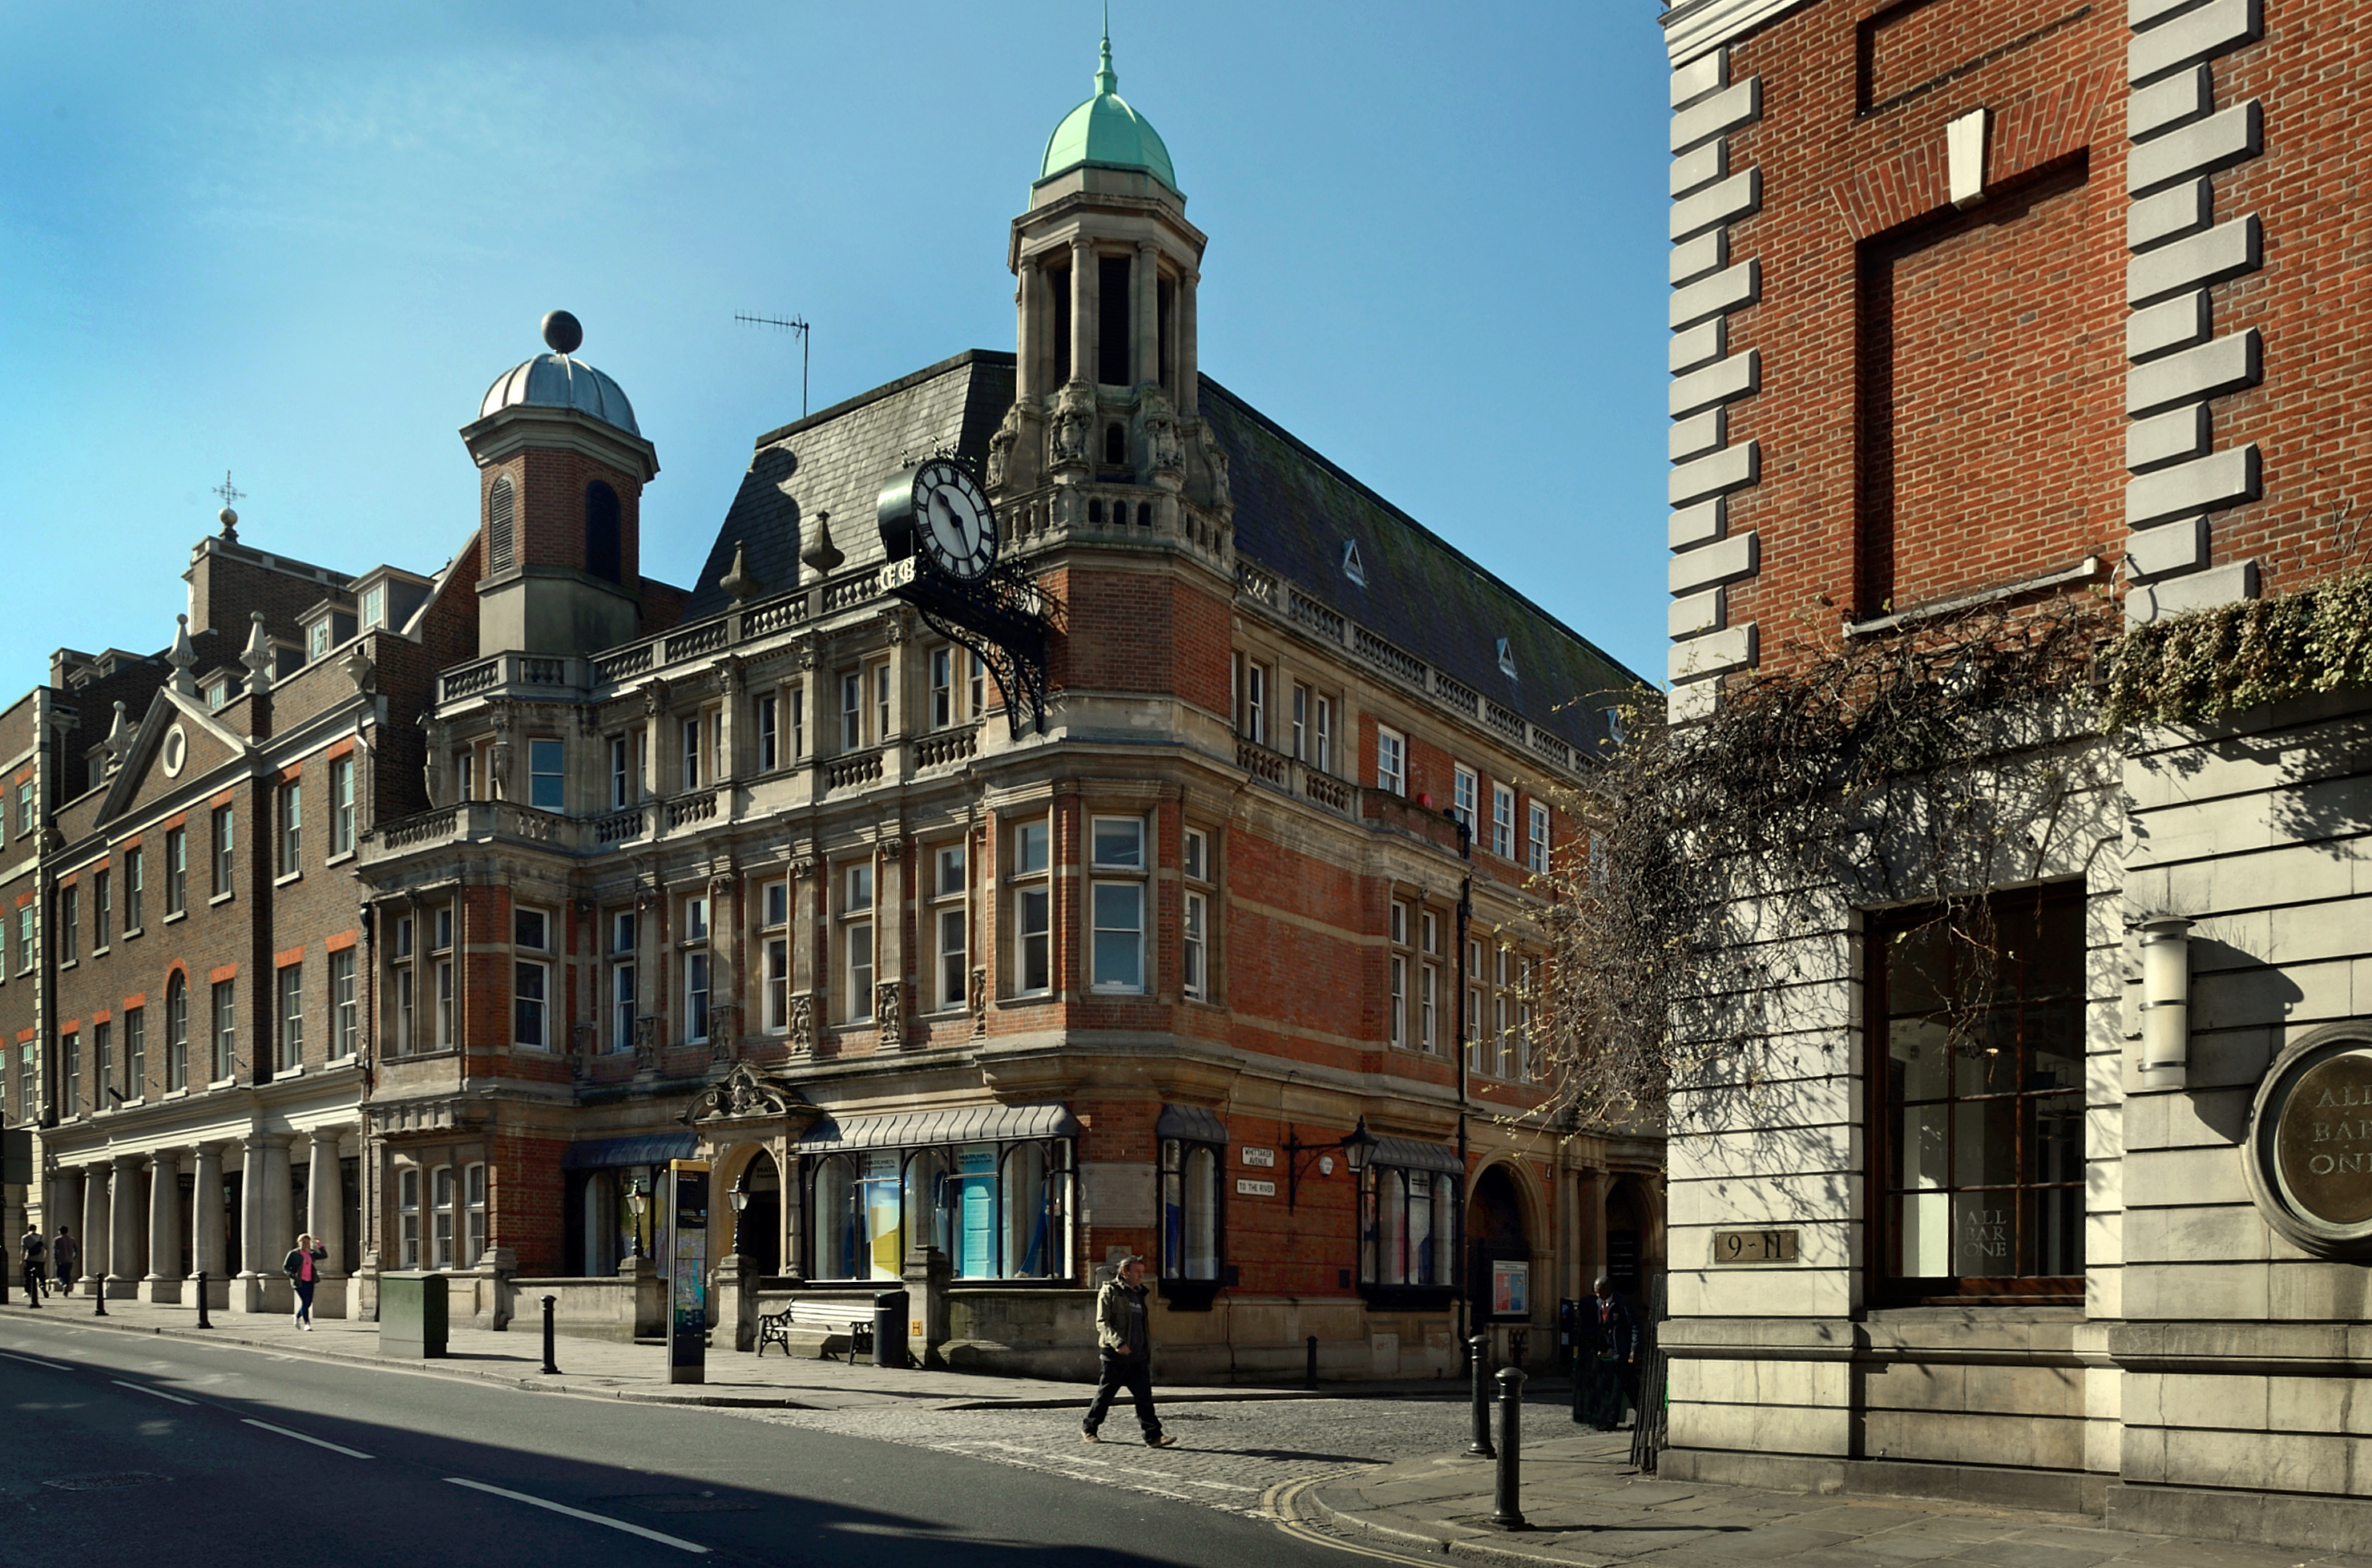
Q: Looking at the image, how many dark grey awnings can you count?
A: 4